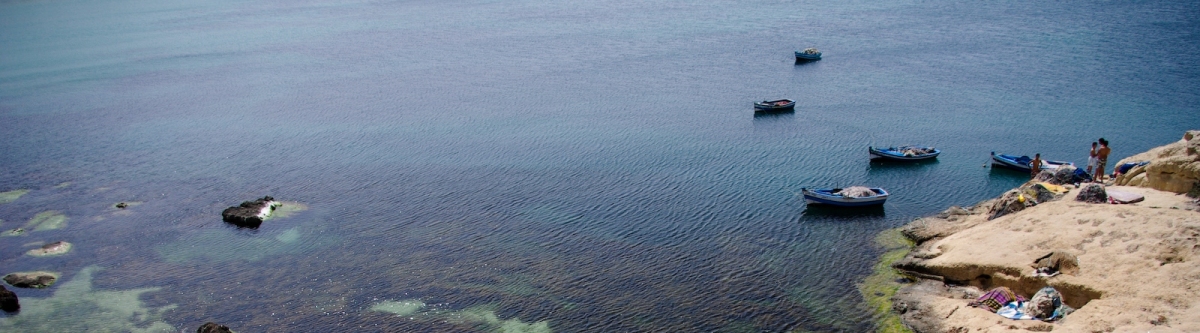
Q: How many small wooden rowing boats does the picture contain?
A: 5